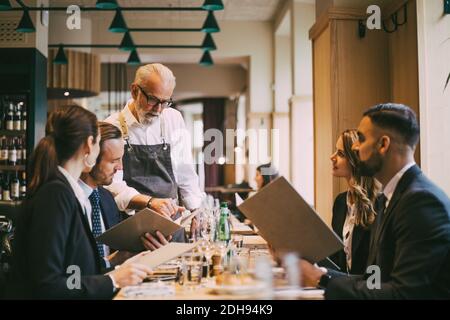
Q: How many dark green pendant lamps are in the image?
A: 11